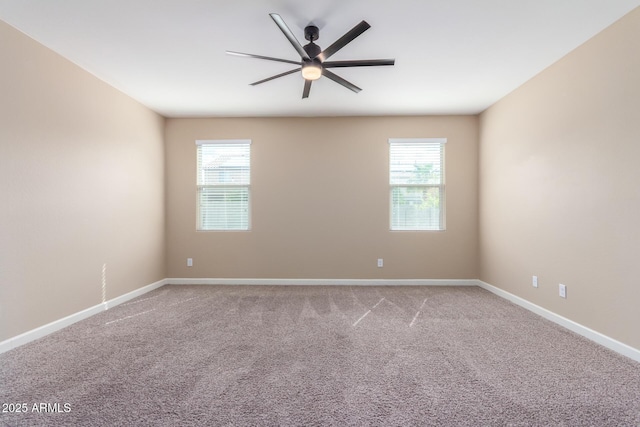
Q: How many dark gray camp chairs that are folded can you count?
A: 0